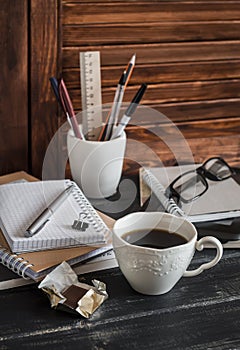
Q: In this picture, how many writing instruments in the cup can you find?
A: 5